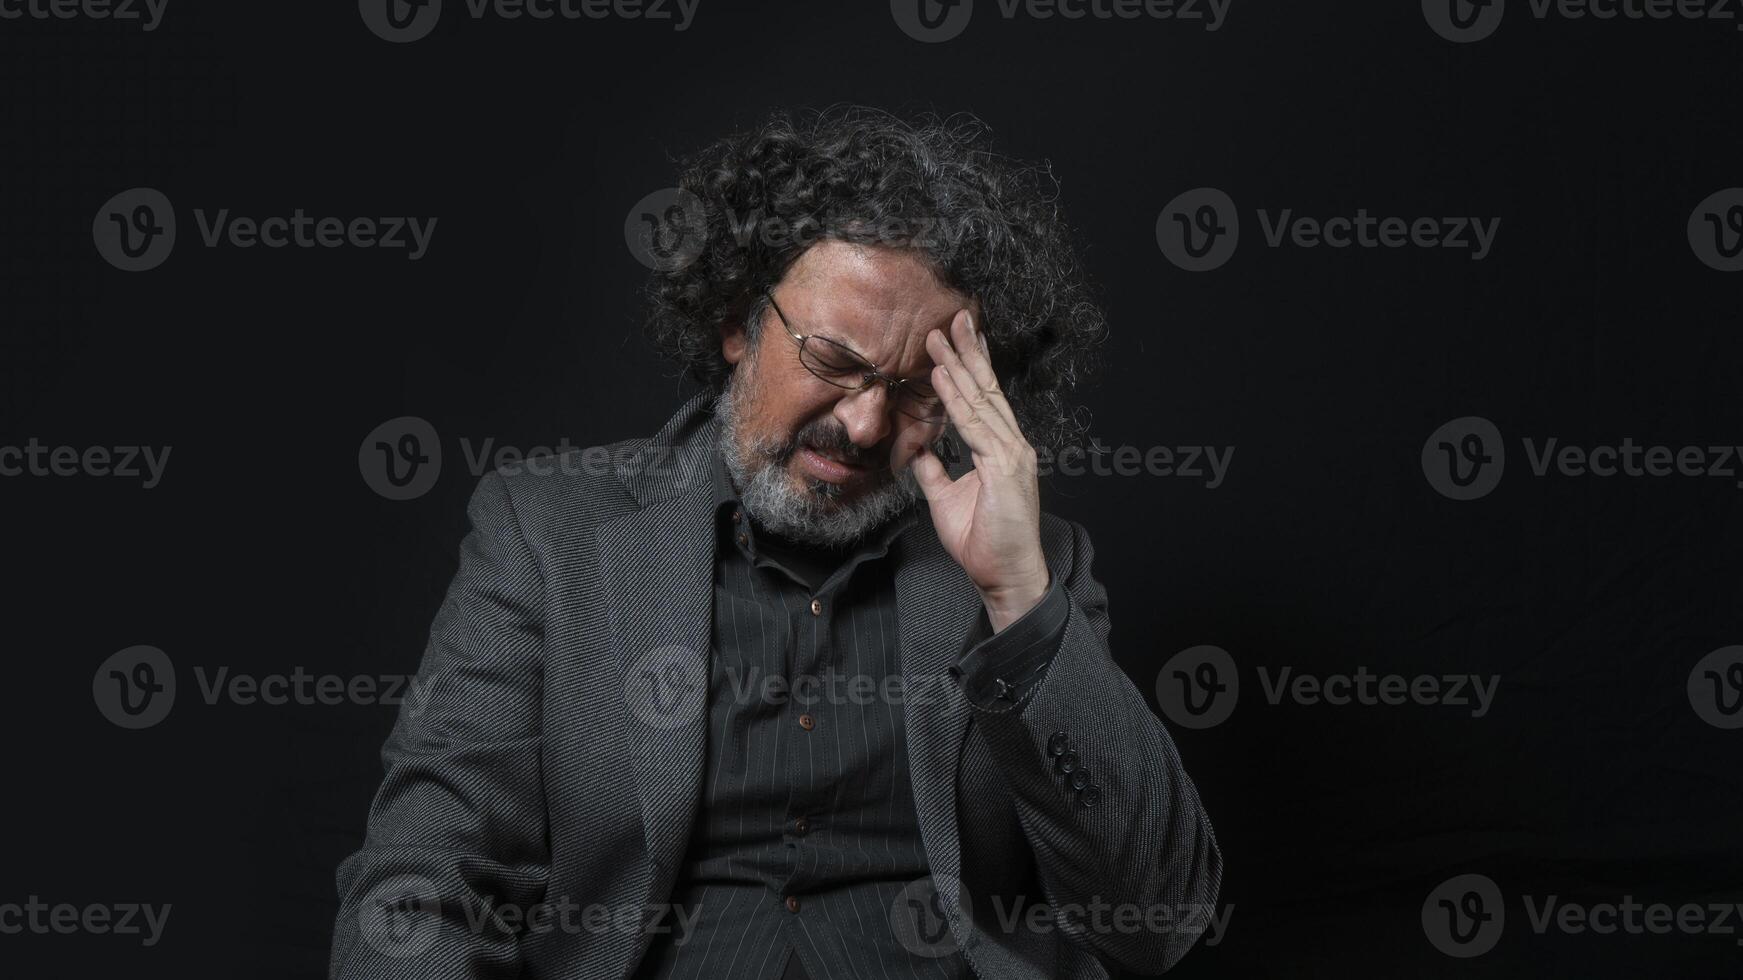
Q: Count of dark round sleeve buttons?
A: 4